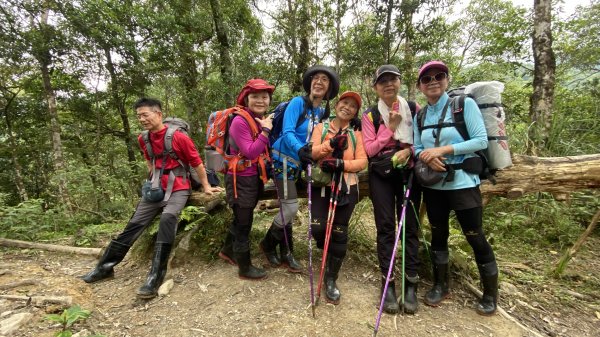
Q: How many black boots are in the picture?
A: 11